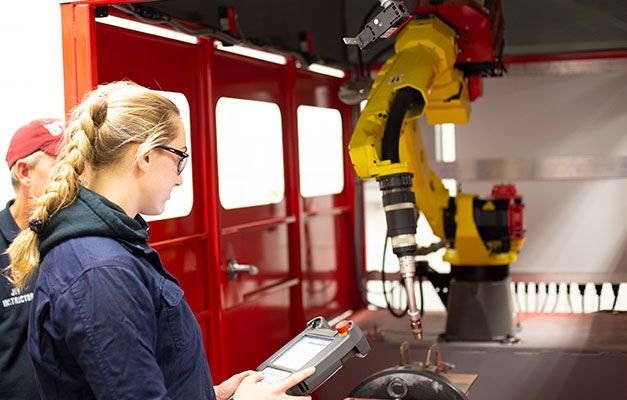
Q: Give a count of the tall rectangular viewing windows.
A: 3